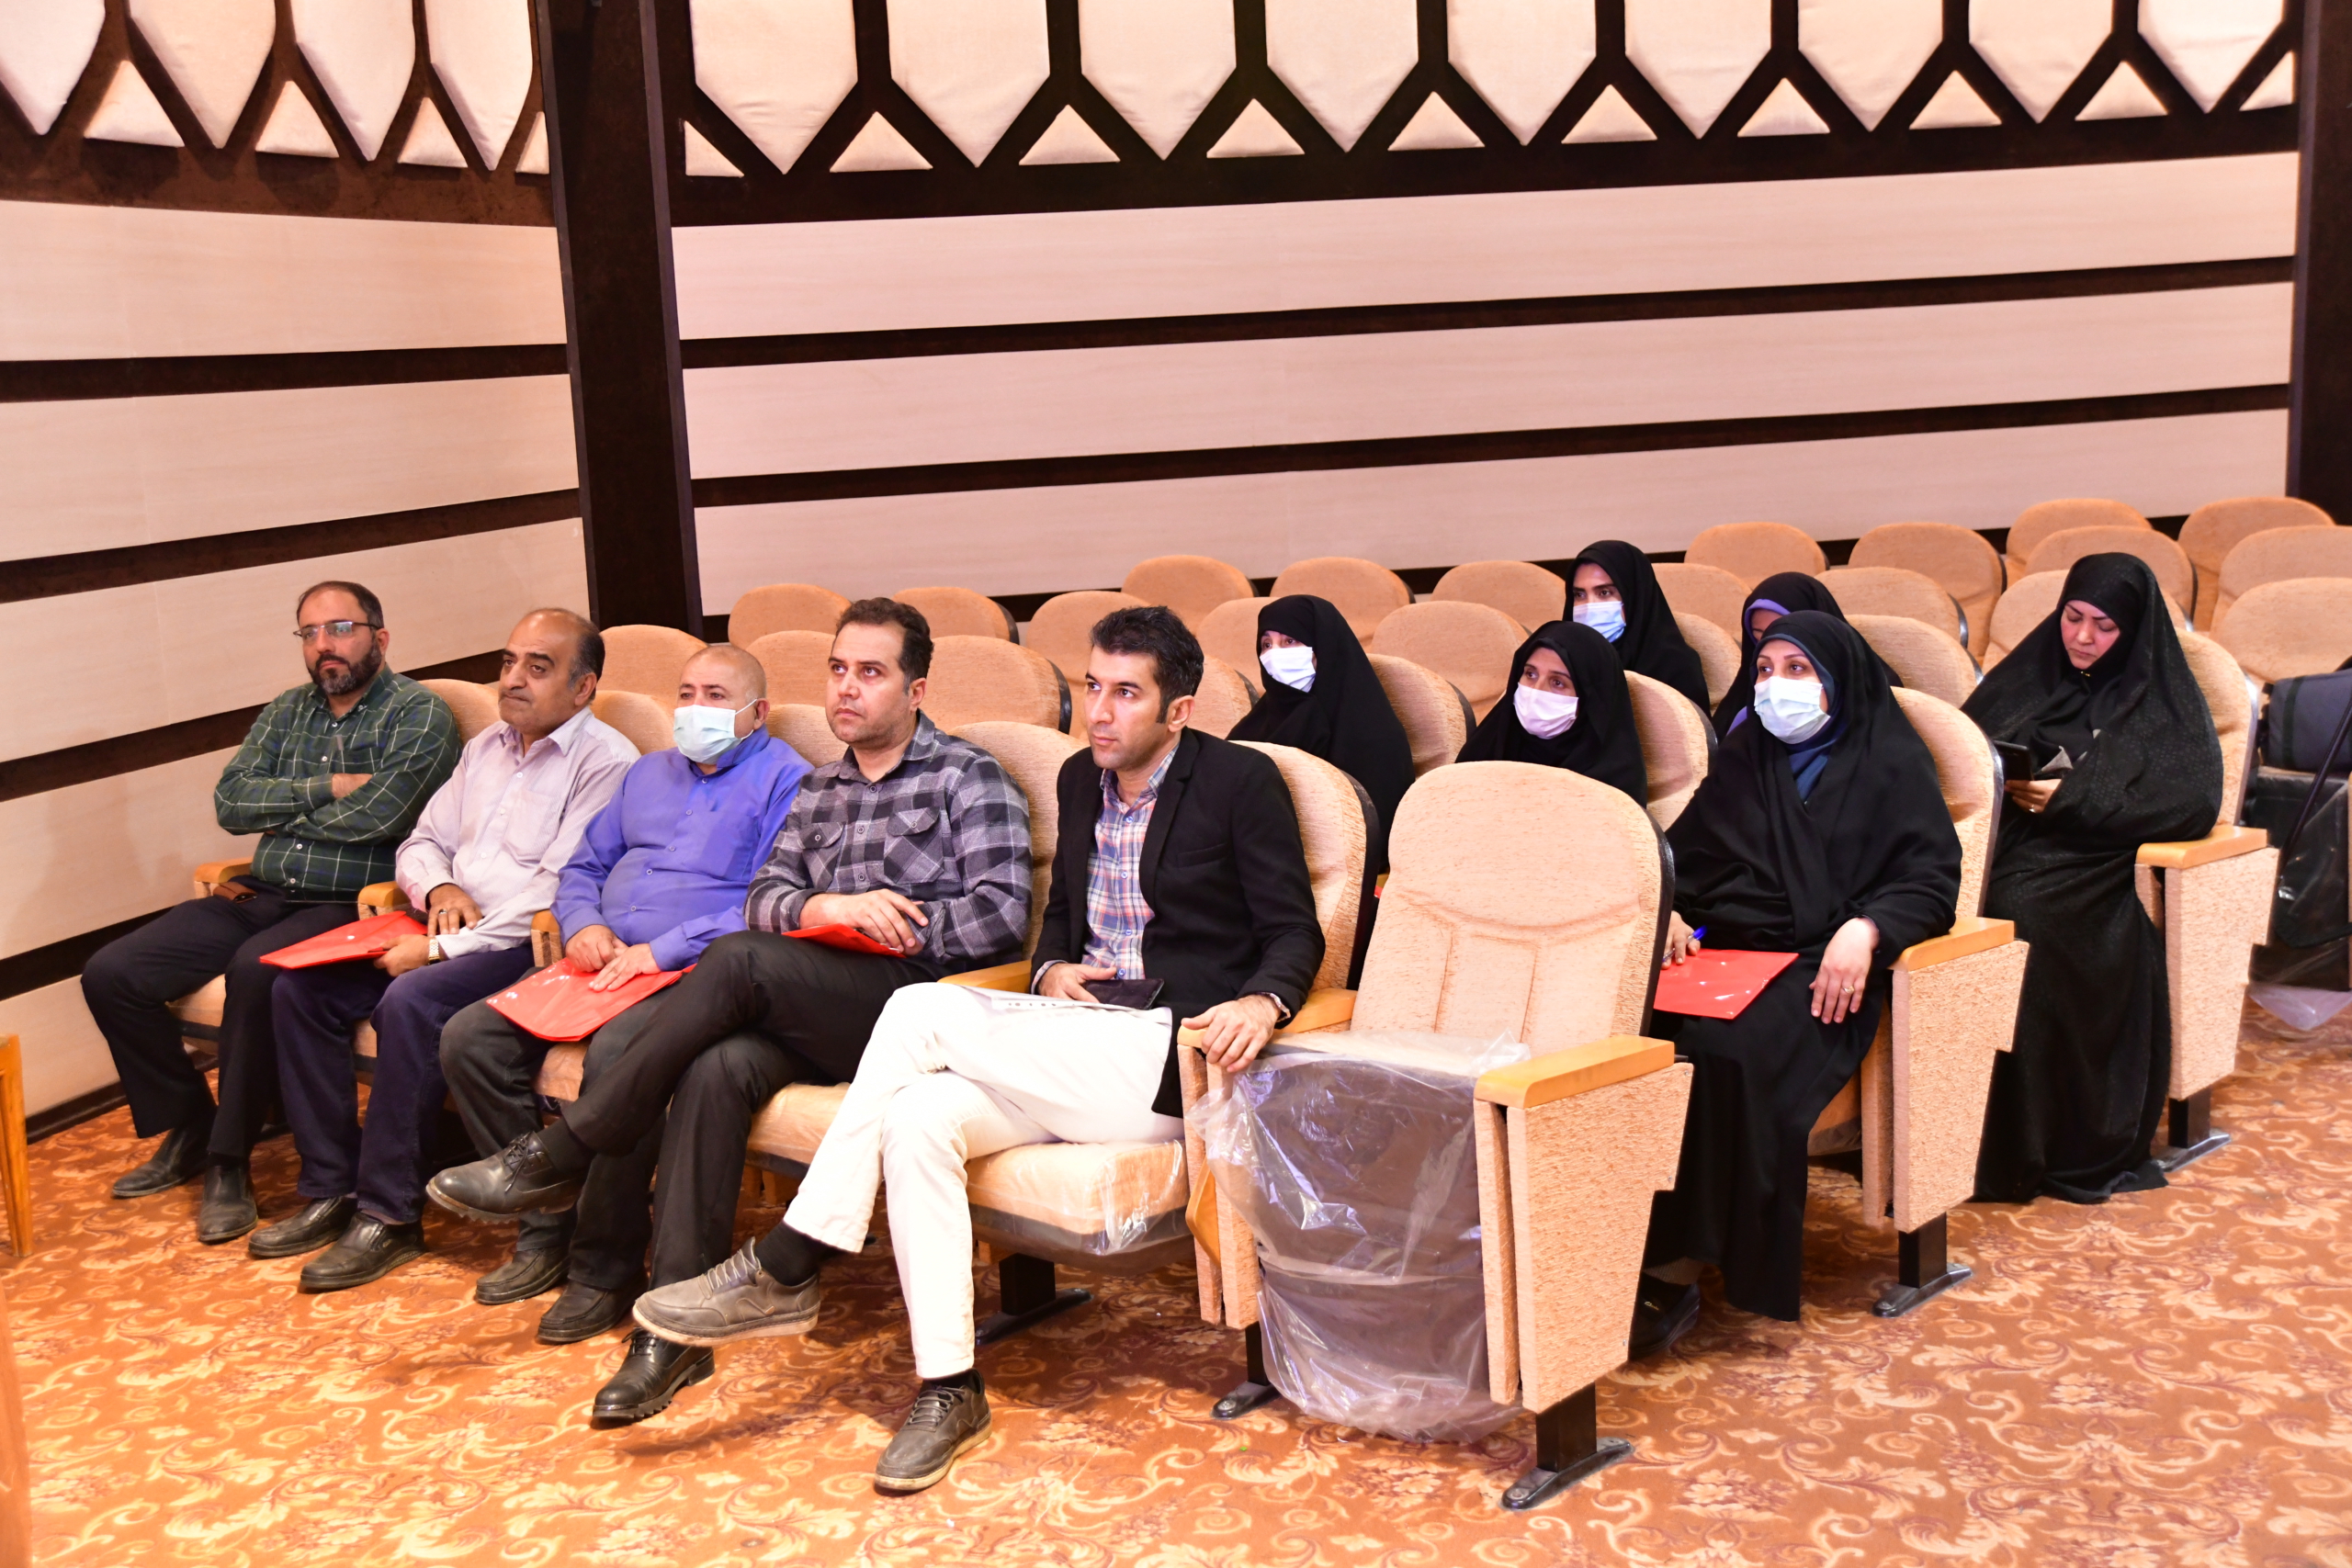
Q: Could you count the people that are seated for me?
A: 11